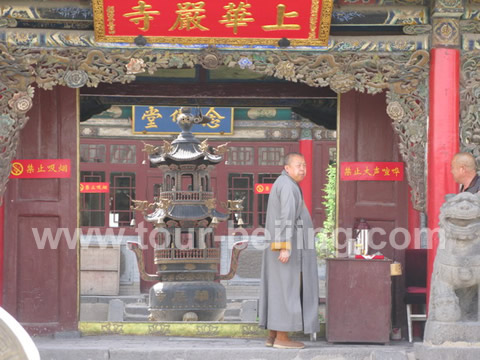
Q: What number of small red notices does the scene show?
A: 4